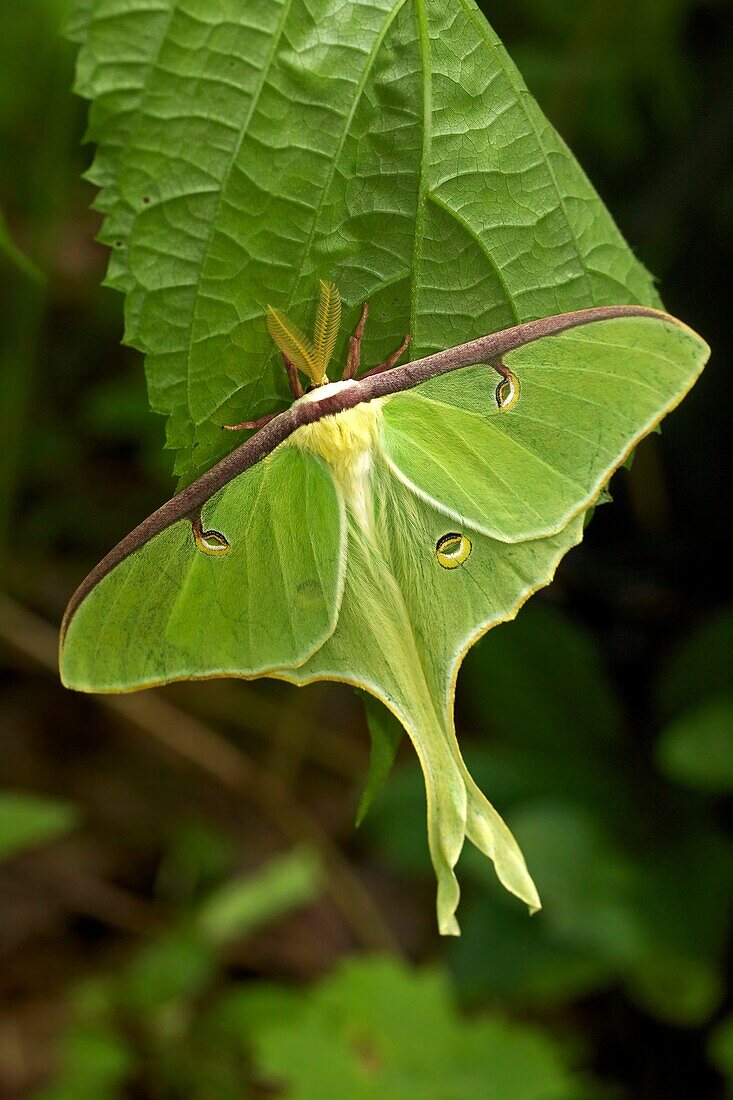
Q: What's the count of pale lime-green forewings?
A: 2